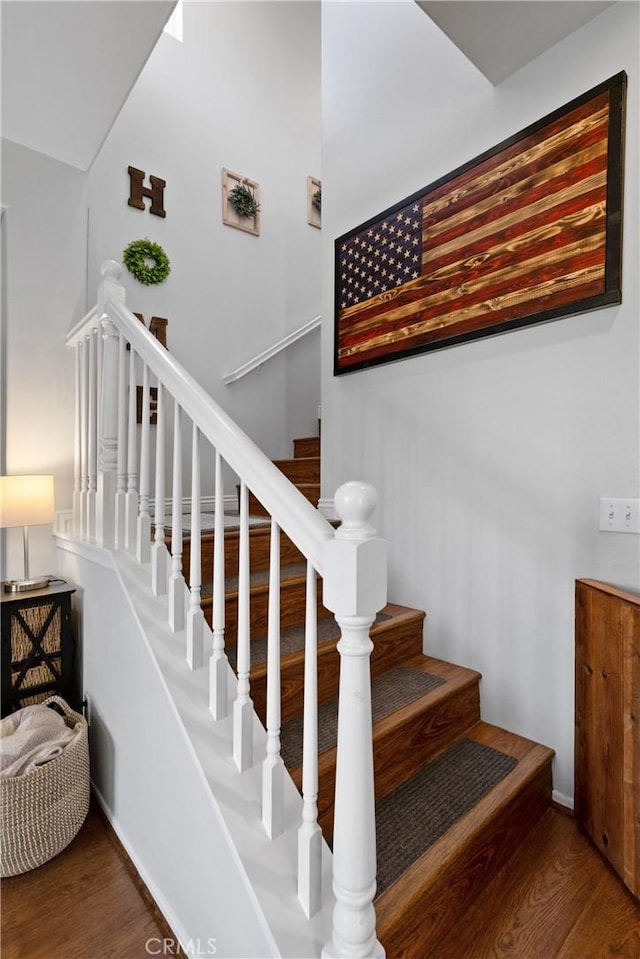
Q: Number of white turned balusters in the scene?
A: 13